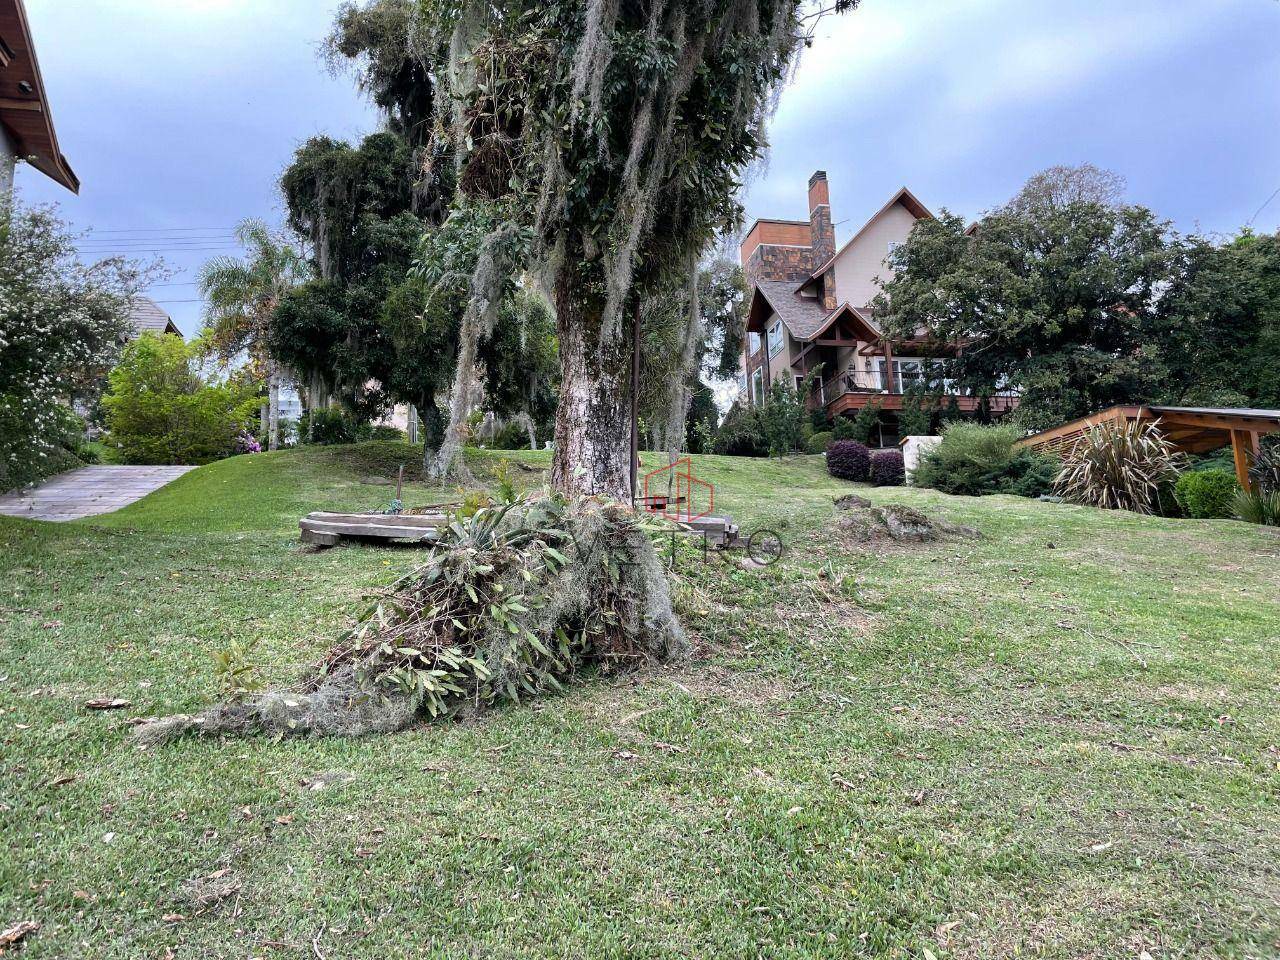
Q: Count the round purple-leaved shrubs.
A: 2